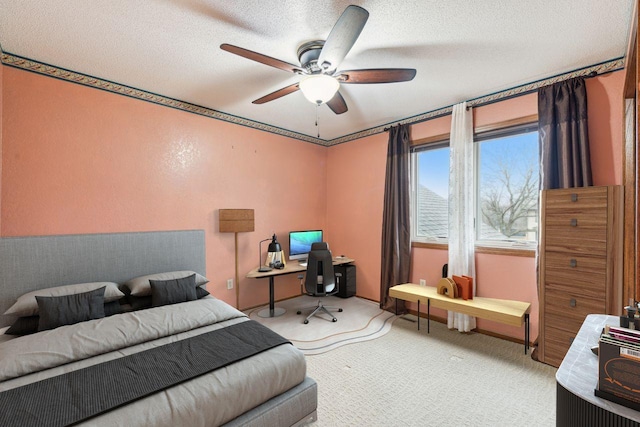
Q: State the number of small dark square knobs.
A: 5